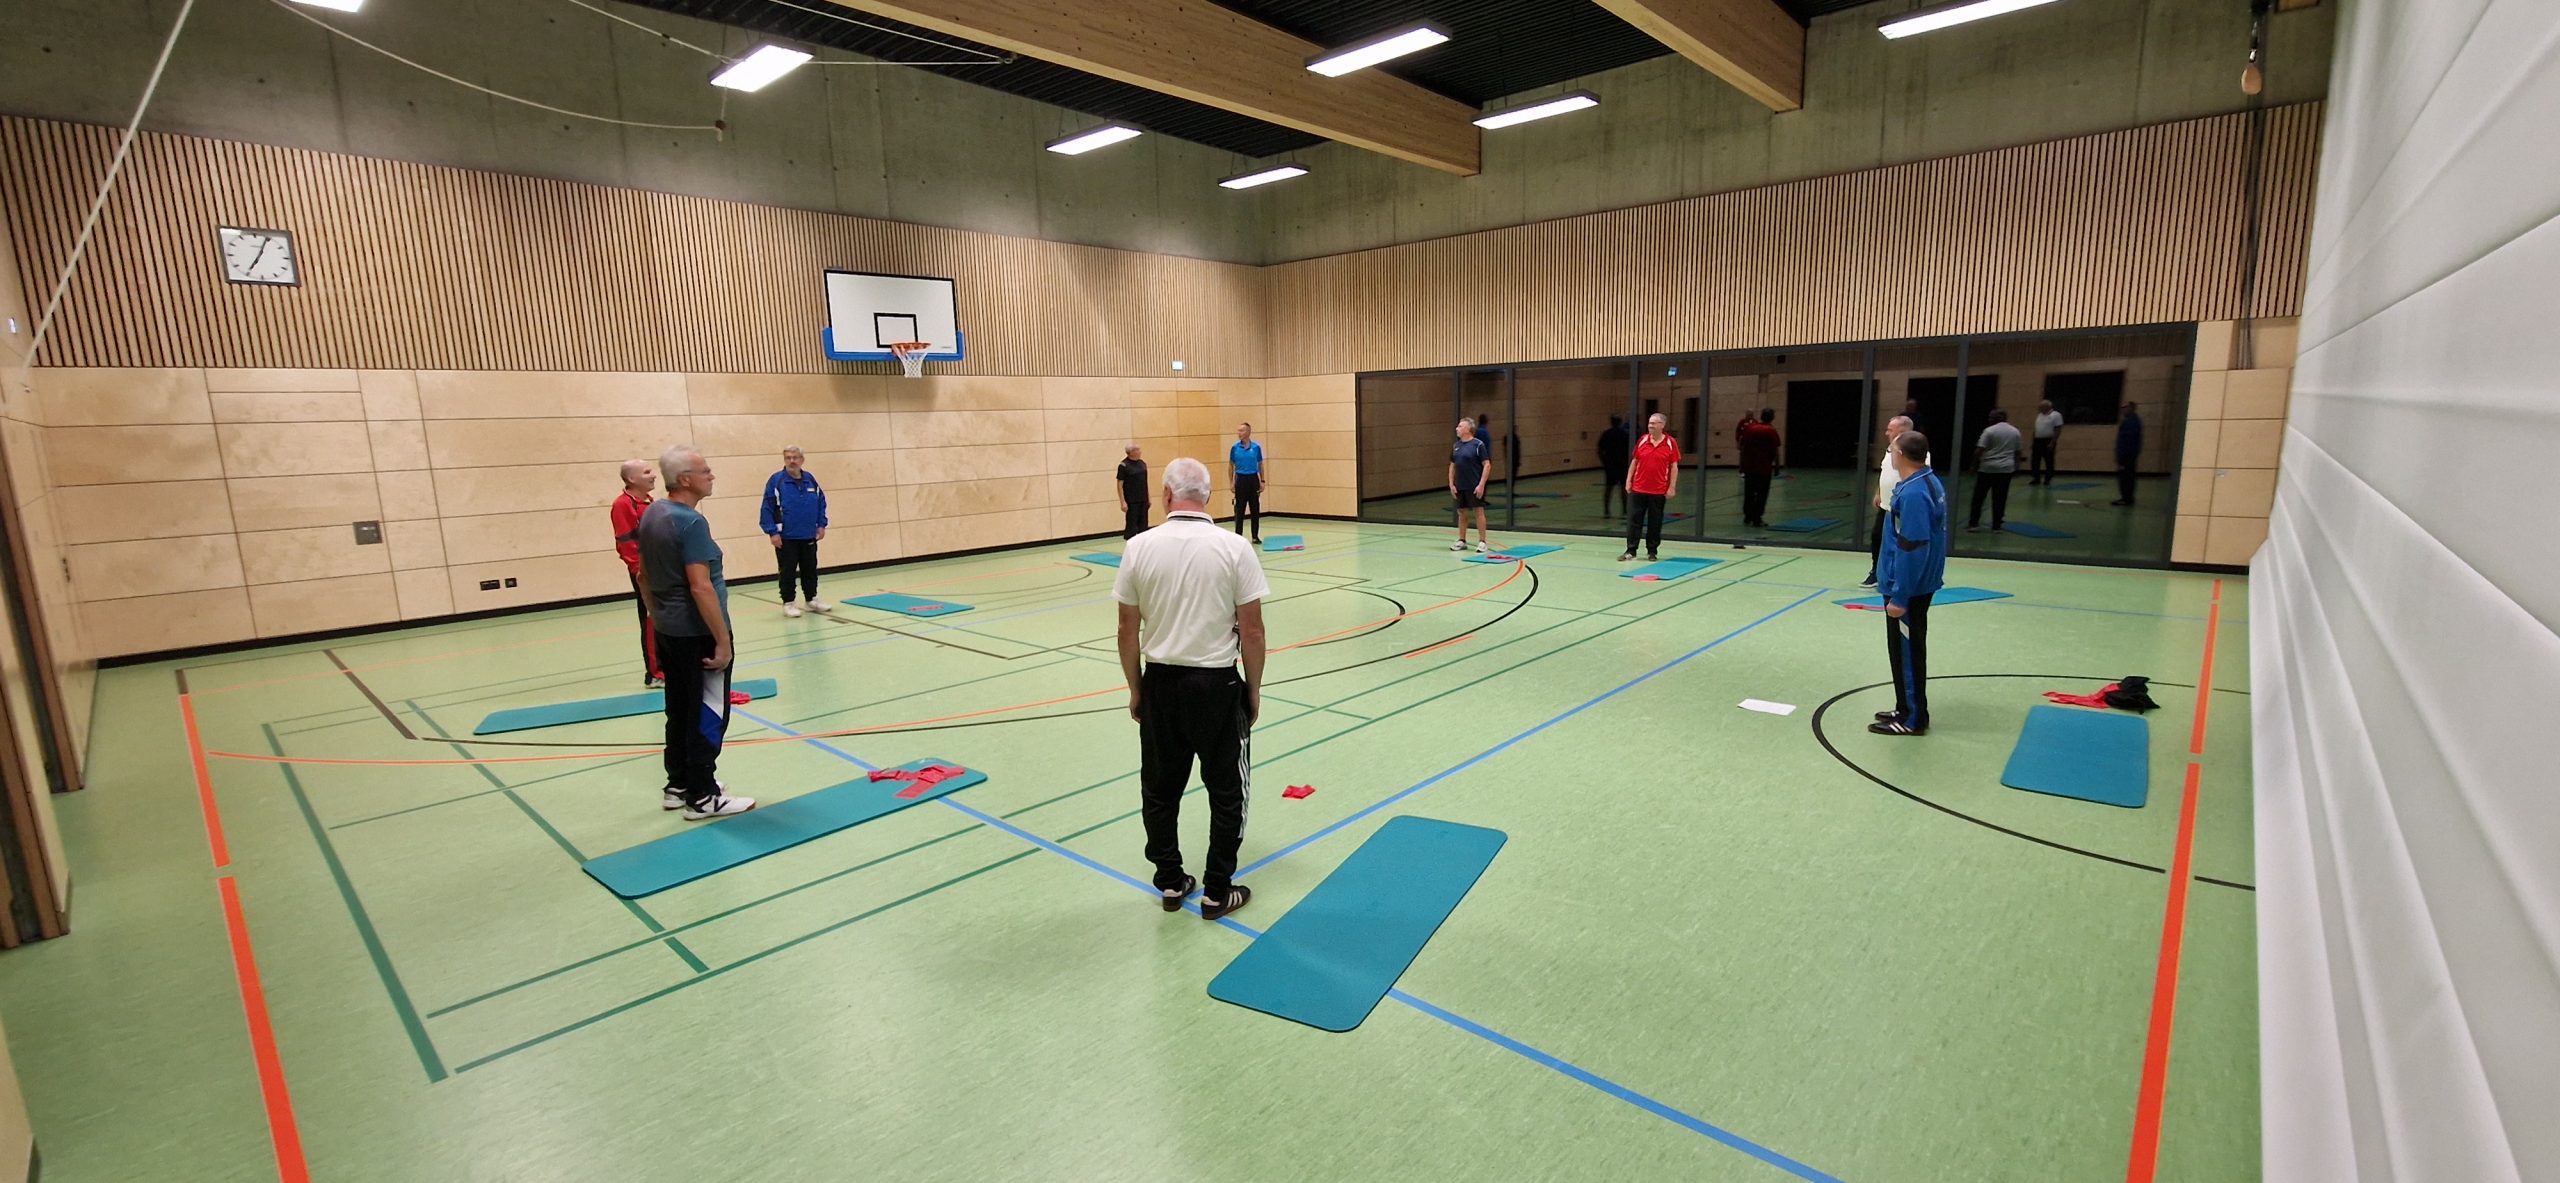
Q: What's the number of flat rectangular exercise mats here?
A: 10